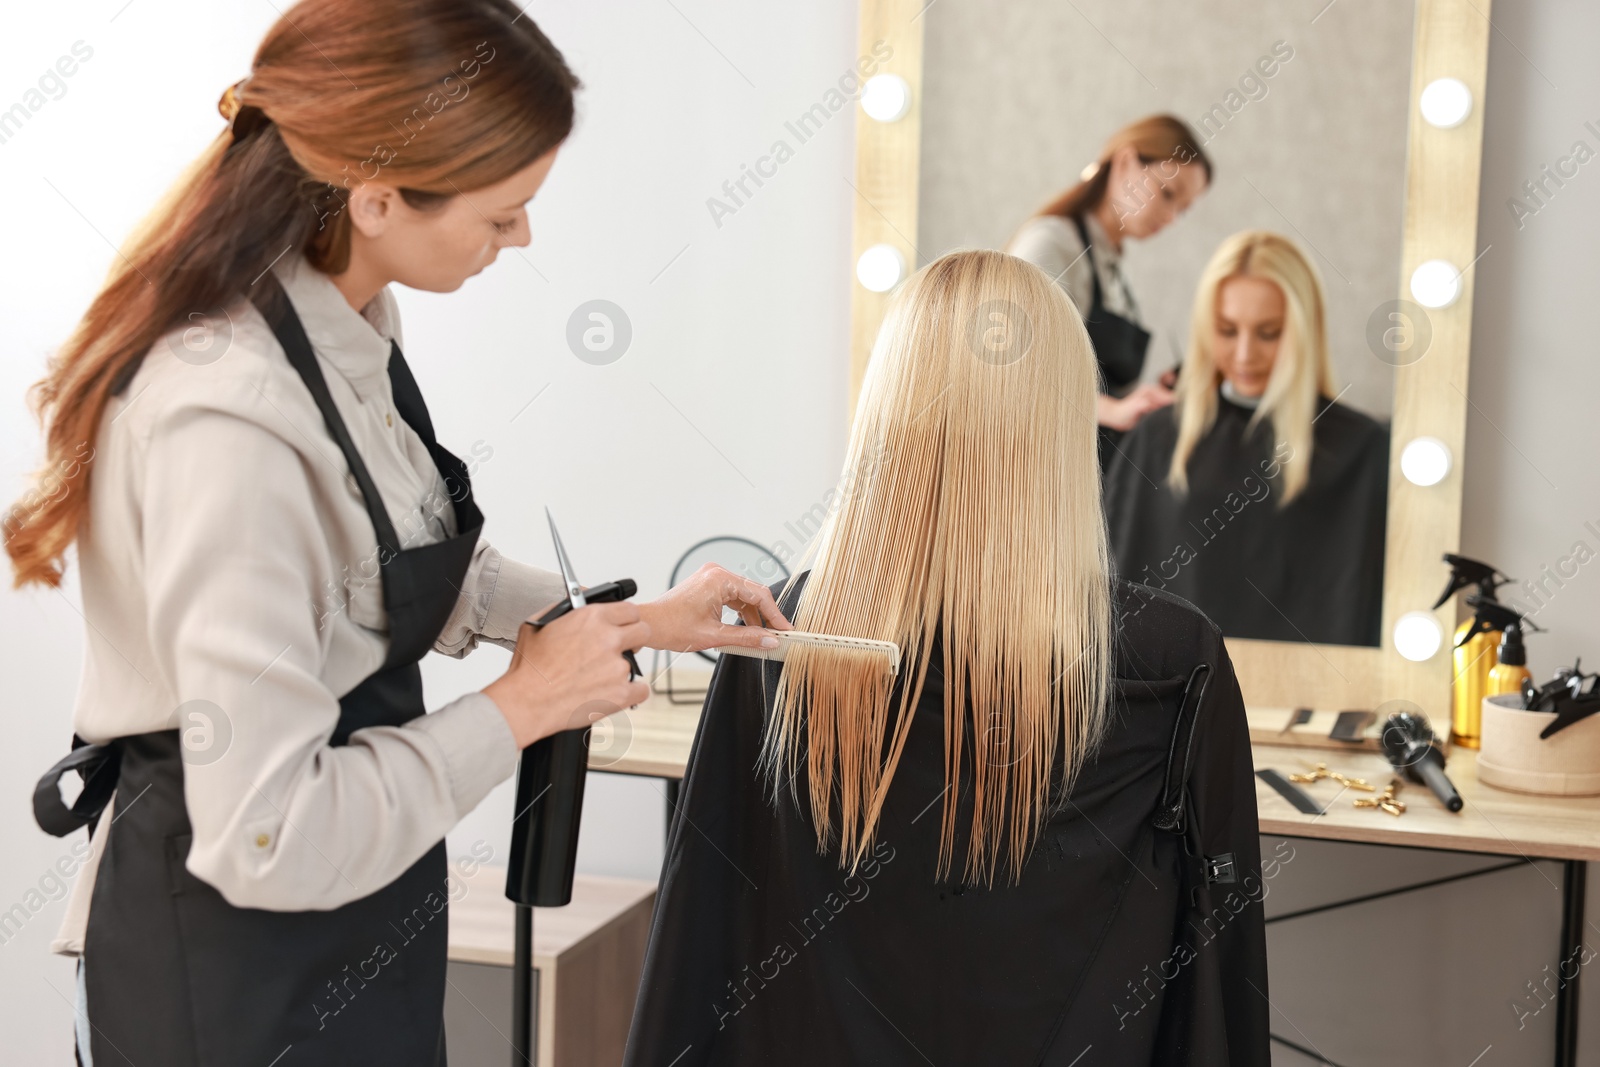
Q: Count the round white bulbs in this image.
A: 6